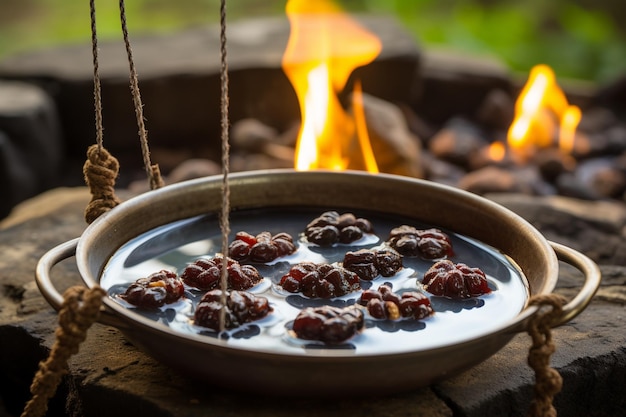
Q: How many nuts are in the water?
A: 11